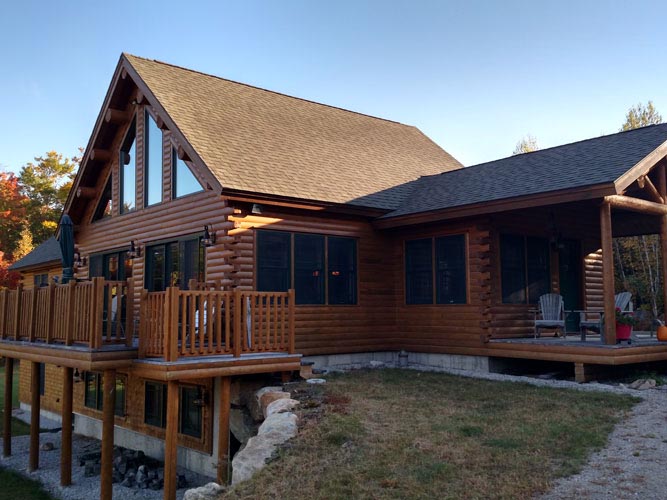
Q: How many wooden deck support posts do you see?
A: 6